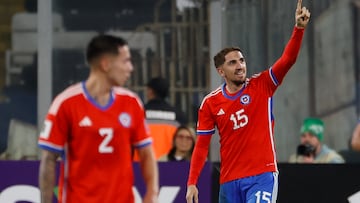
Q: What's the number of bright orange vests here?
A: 1